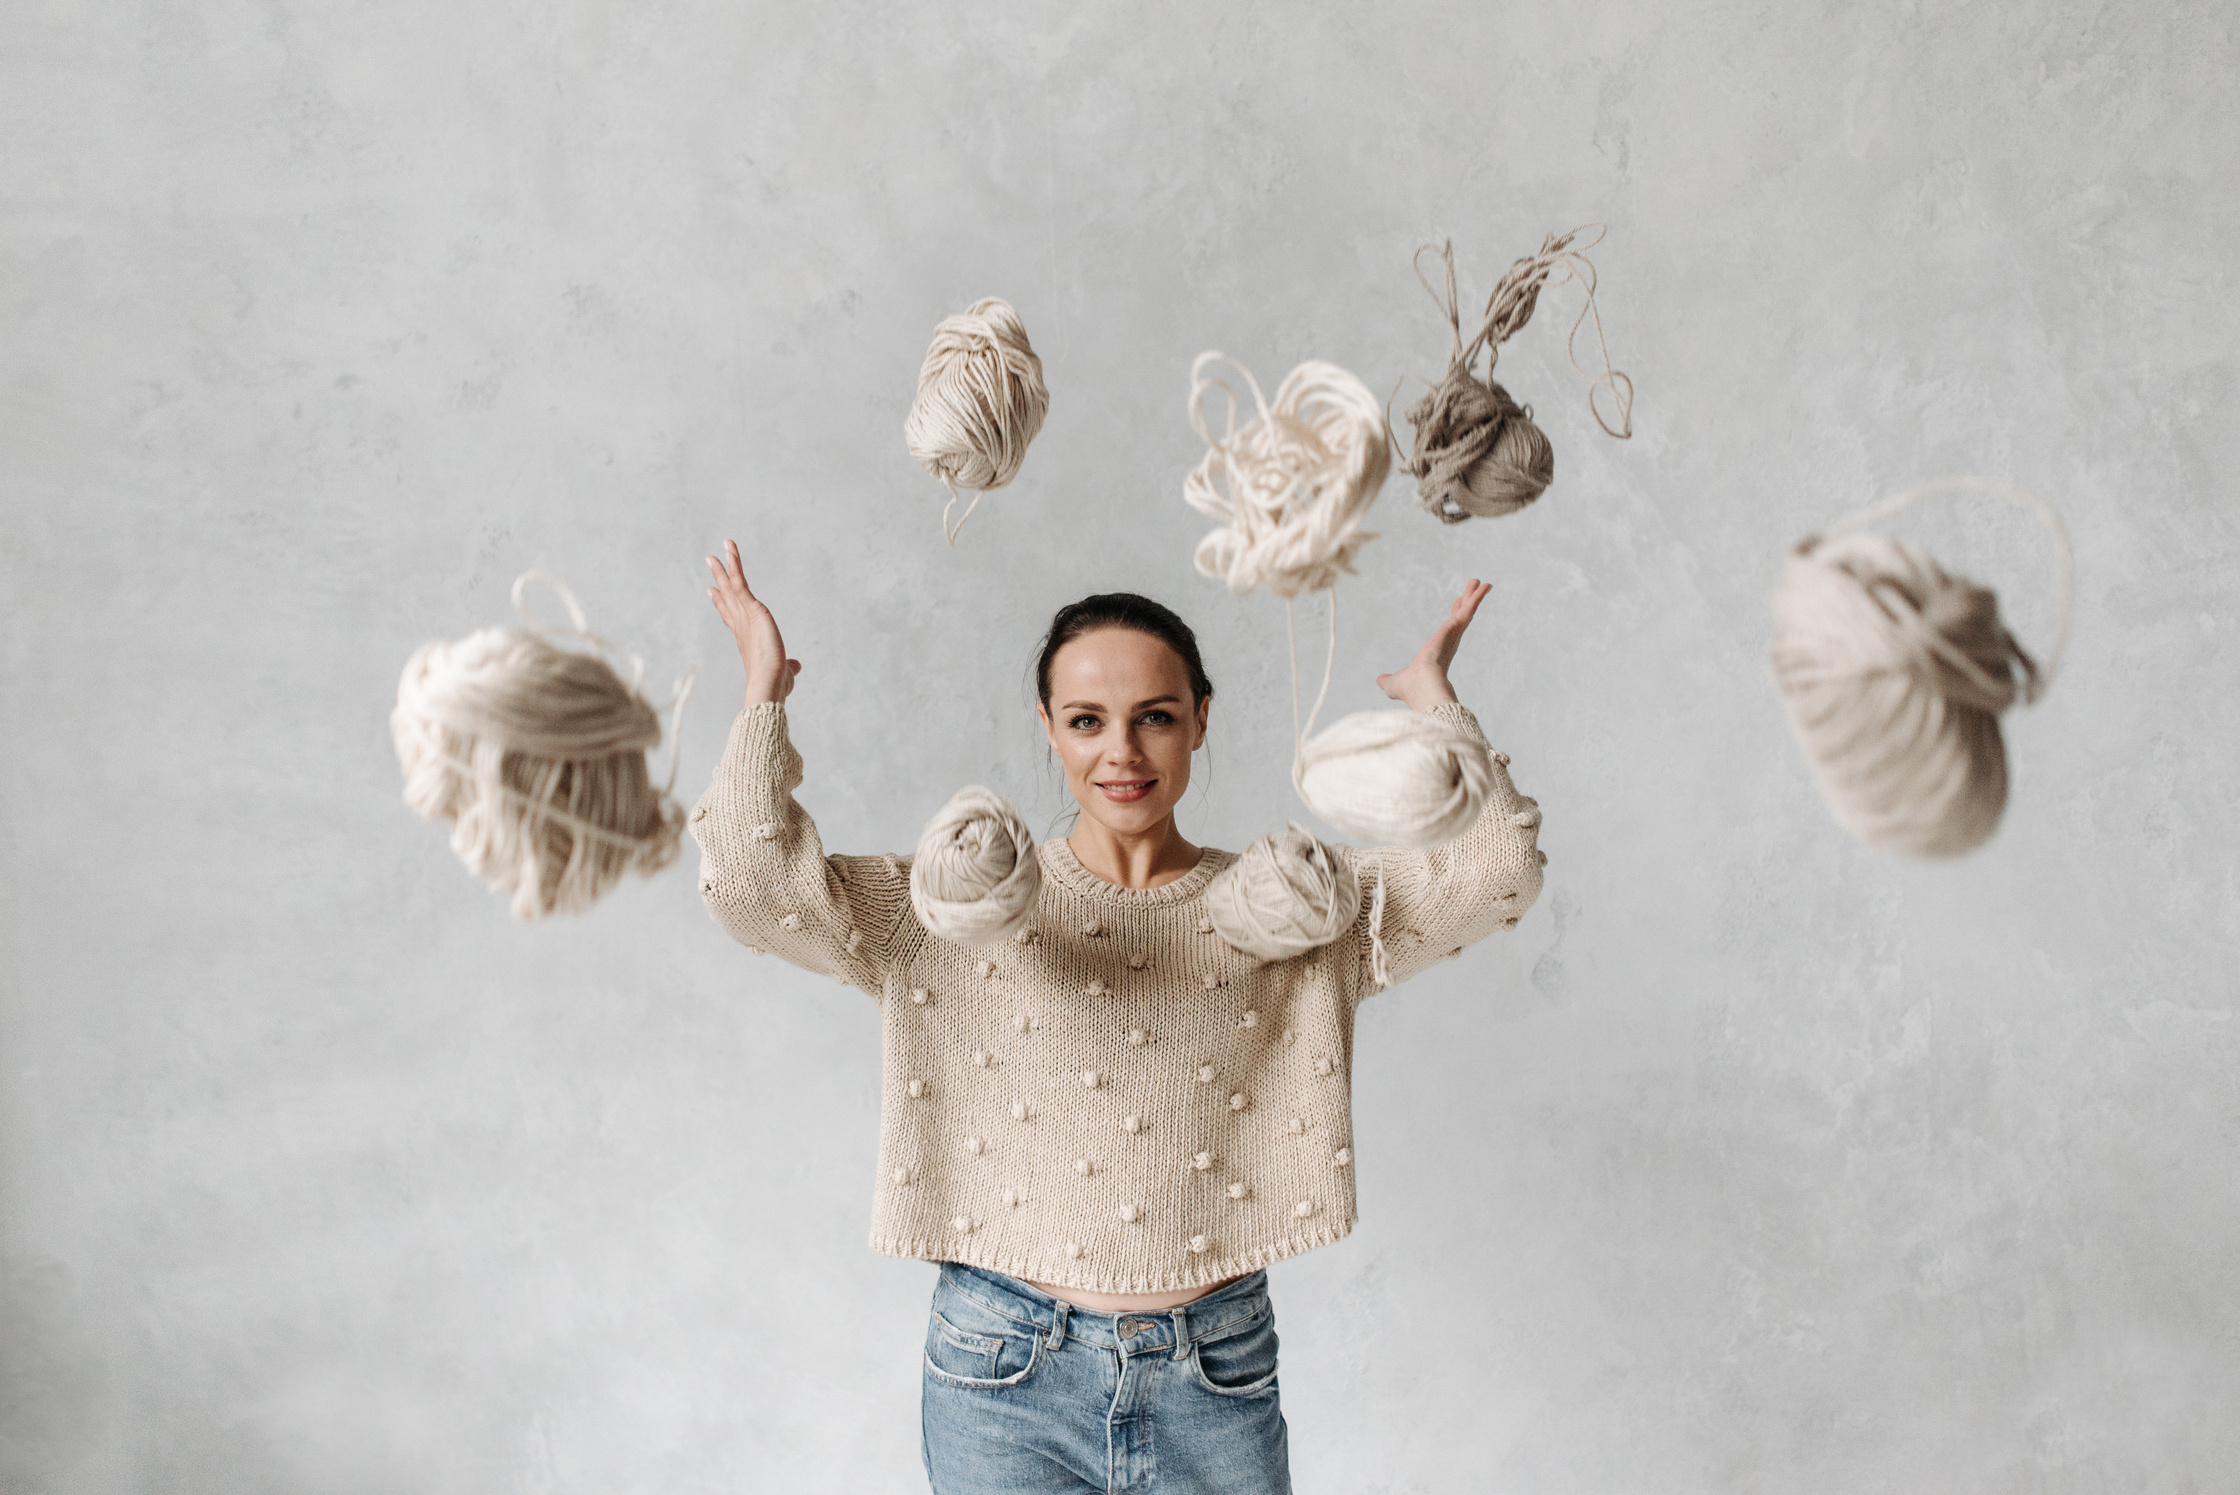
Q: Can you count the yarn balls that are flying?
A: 8